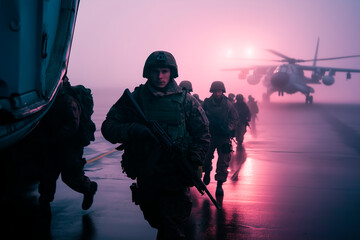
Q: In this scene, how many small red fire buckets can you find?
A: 0